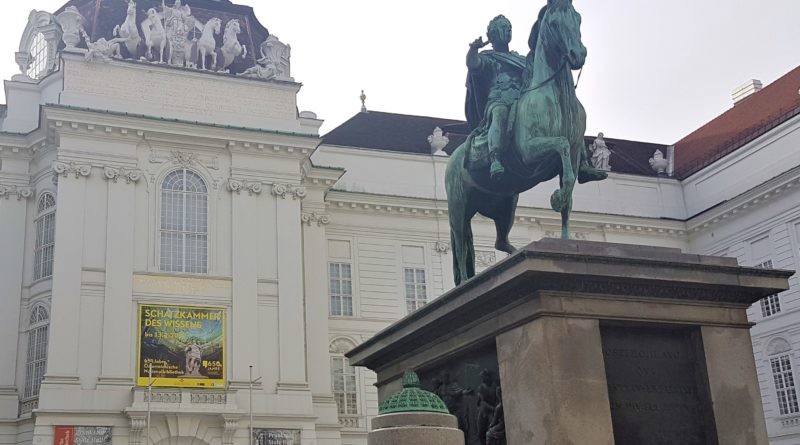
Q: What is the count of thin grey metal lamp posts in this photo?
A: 2